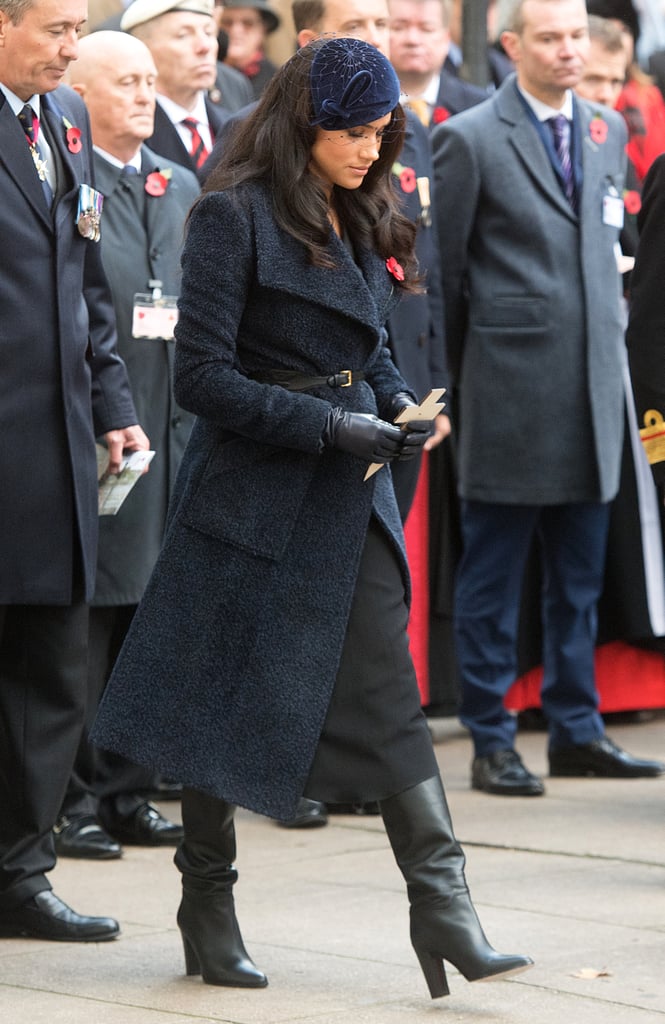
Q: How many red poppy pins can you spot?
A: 7